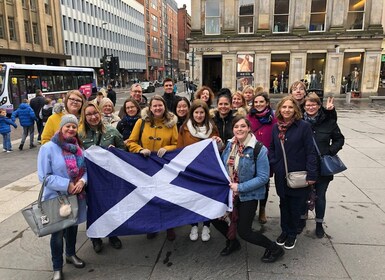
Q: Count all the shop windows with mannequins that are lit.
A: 3